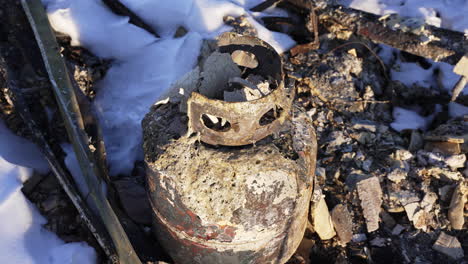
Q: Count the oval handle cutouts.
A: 3